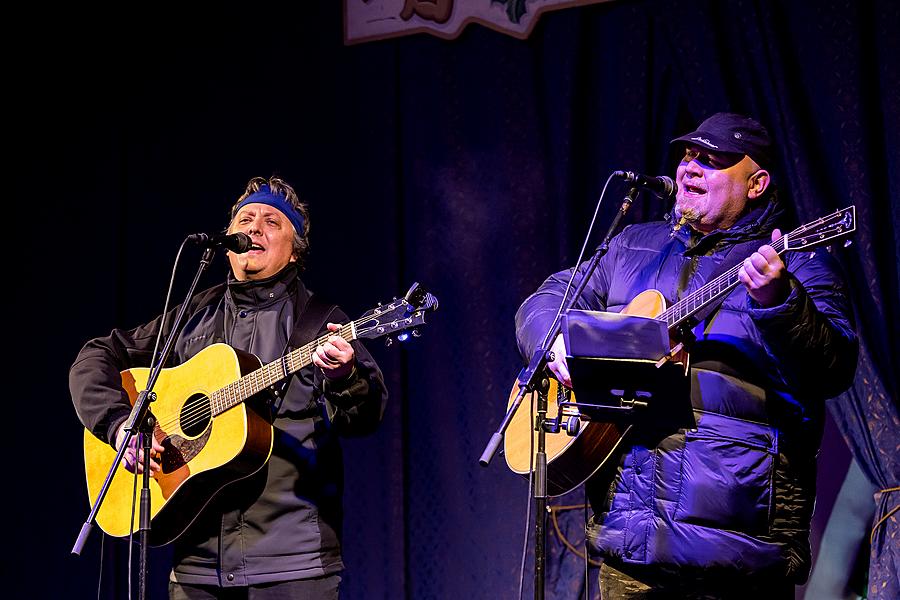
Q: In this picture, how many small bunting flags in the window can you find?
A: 0